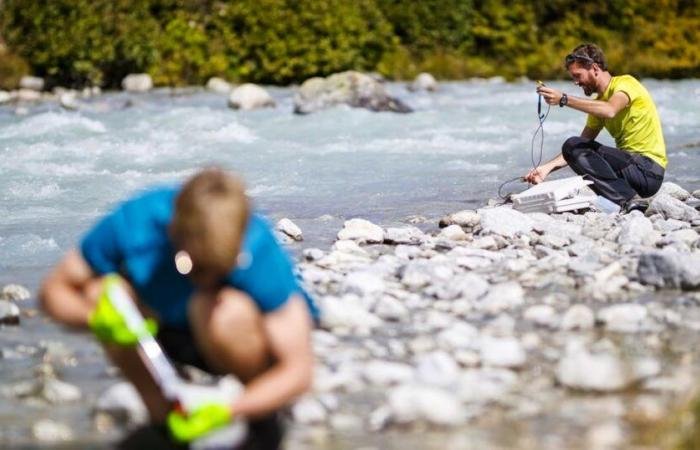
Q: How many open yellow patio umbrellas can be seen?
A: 0